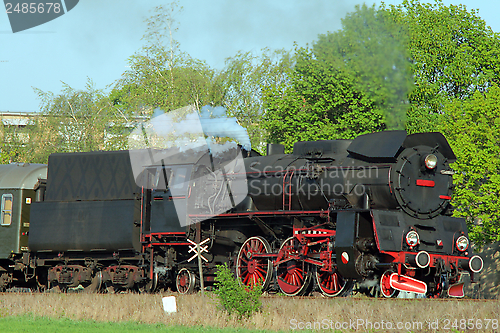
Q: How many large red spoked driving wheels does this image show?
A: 3